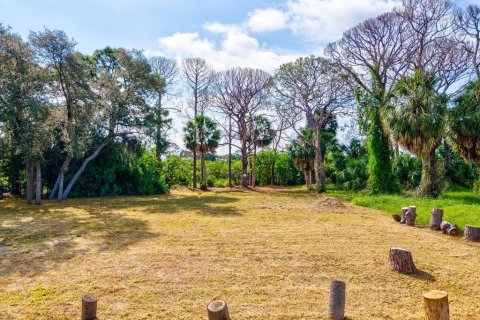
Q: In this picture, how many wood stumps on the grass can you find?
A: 10